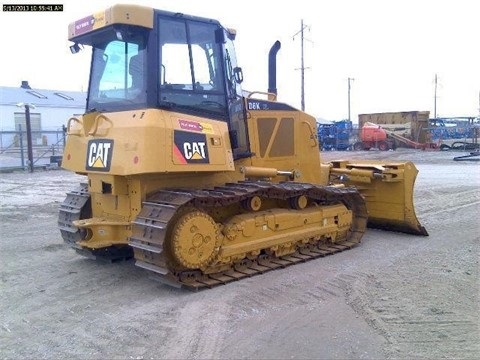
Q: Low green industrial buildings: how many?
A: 0